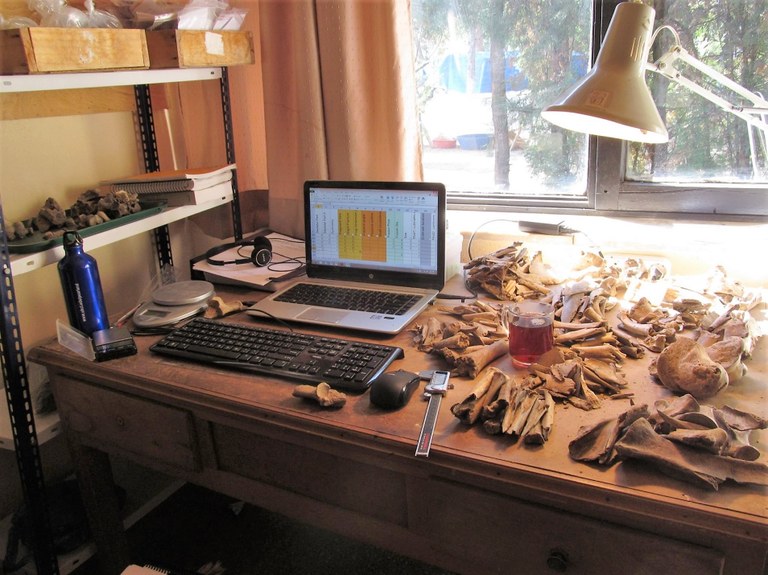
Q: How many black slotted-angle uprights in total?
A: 3